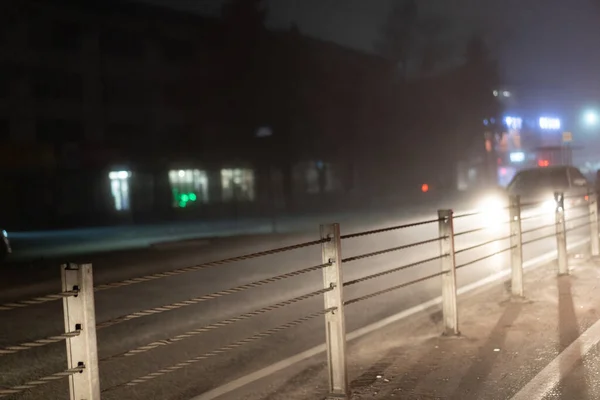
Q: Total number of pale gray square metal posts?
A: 6